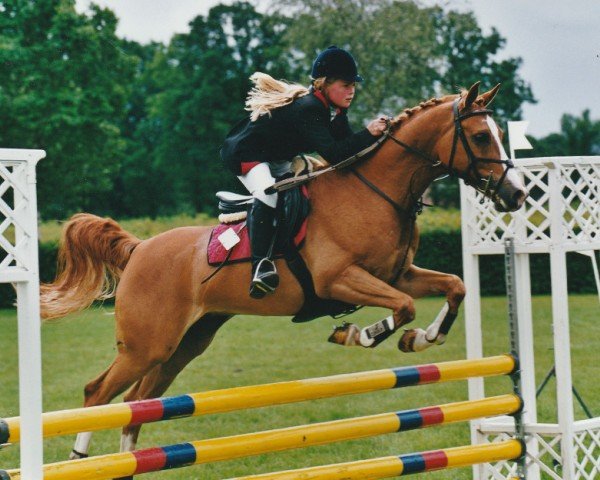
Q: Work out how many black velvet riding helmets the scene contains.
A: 1